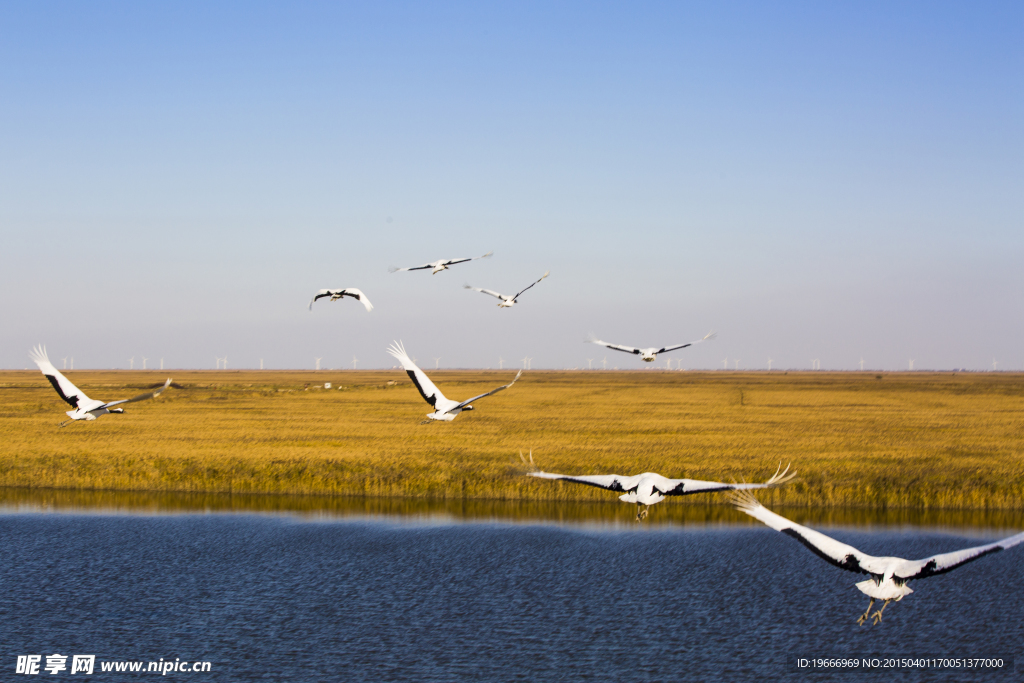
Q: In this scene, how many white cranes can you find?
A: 8